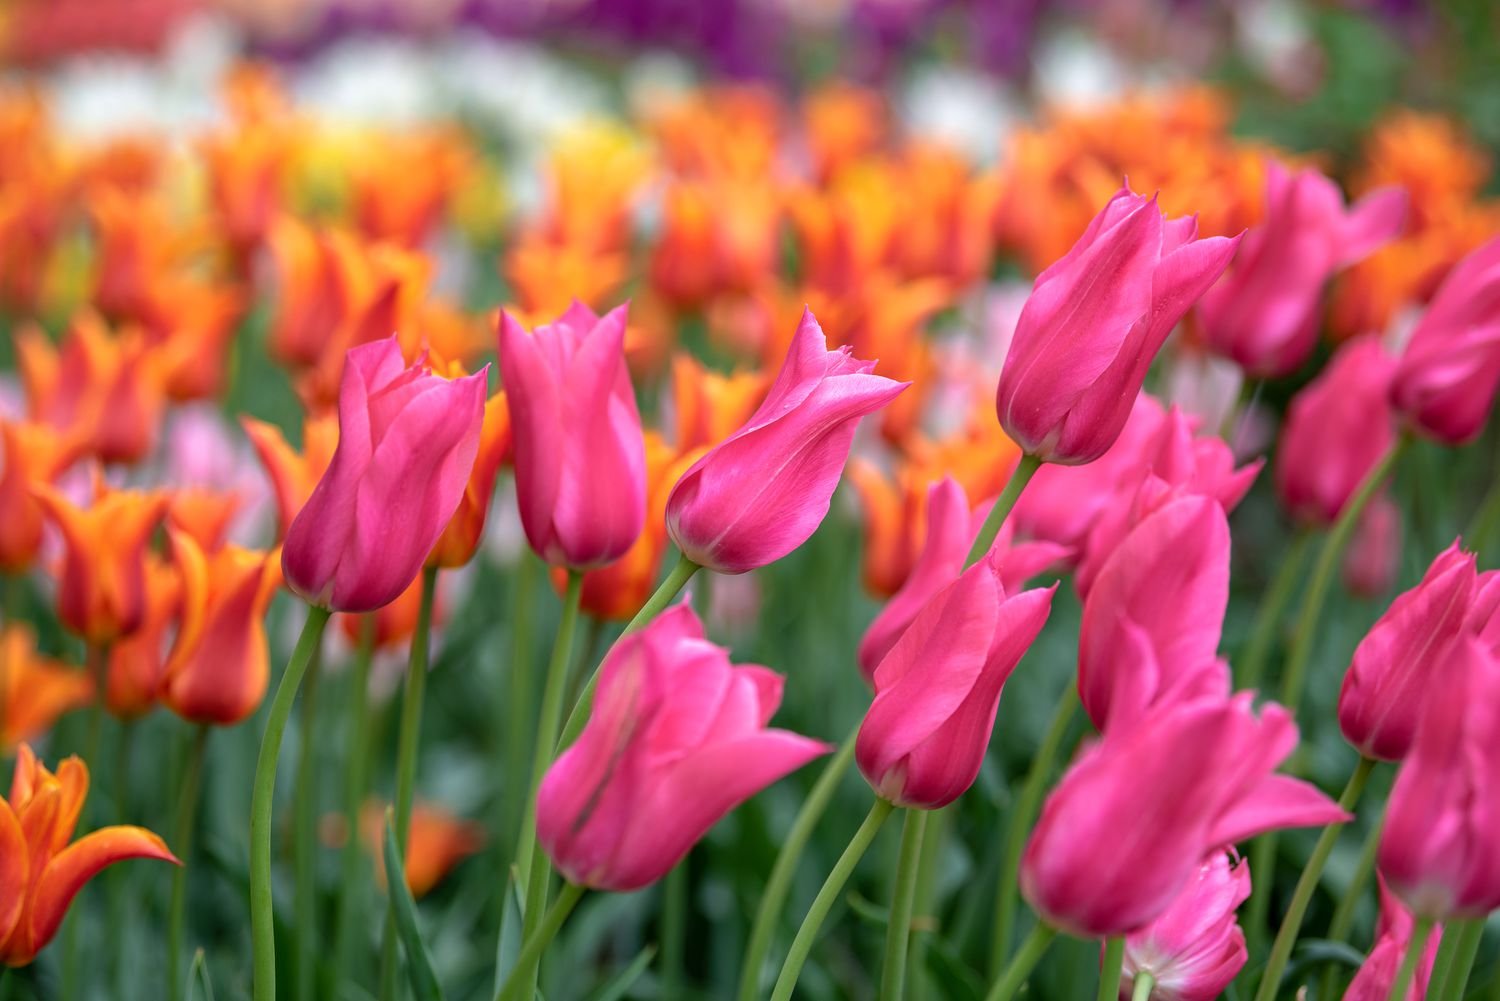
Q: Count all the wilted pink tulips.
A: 0